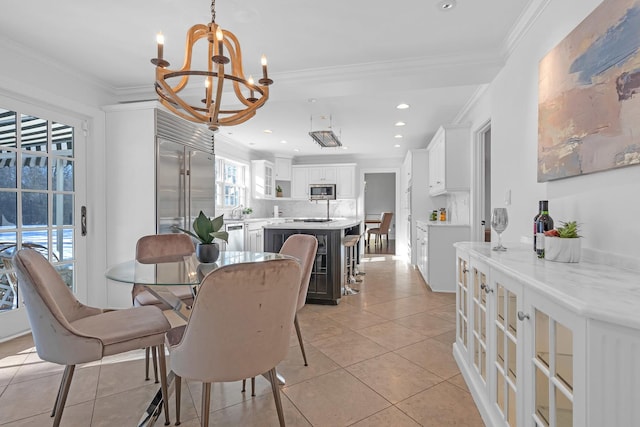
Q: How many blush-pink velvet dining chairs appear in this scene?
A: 4